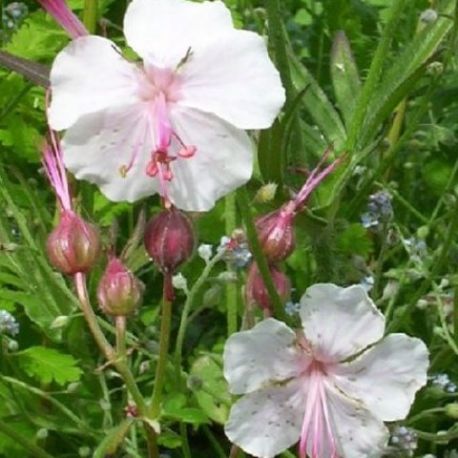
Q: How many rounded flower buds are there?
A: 5